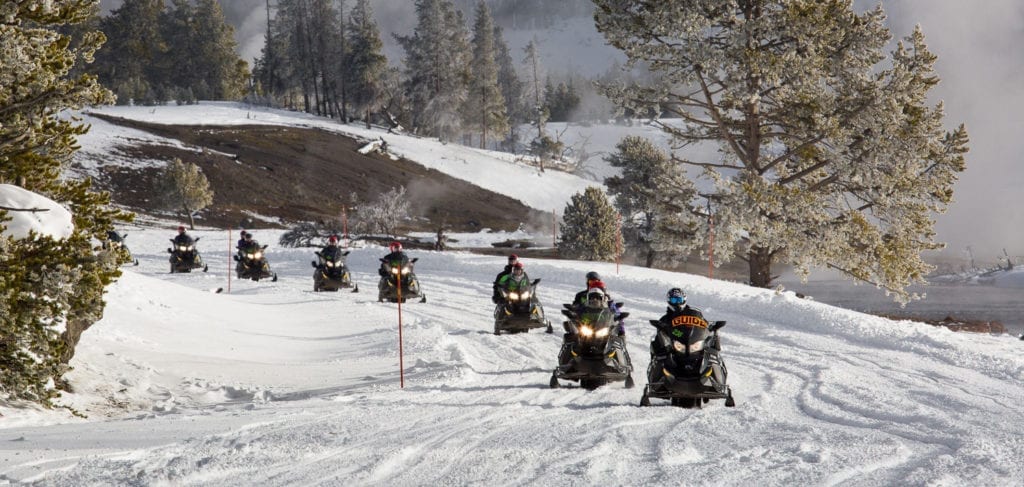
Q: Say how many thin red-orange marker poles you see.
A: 6